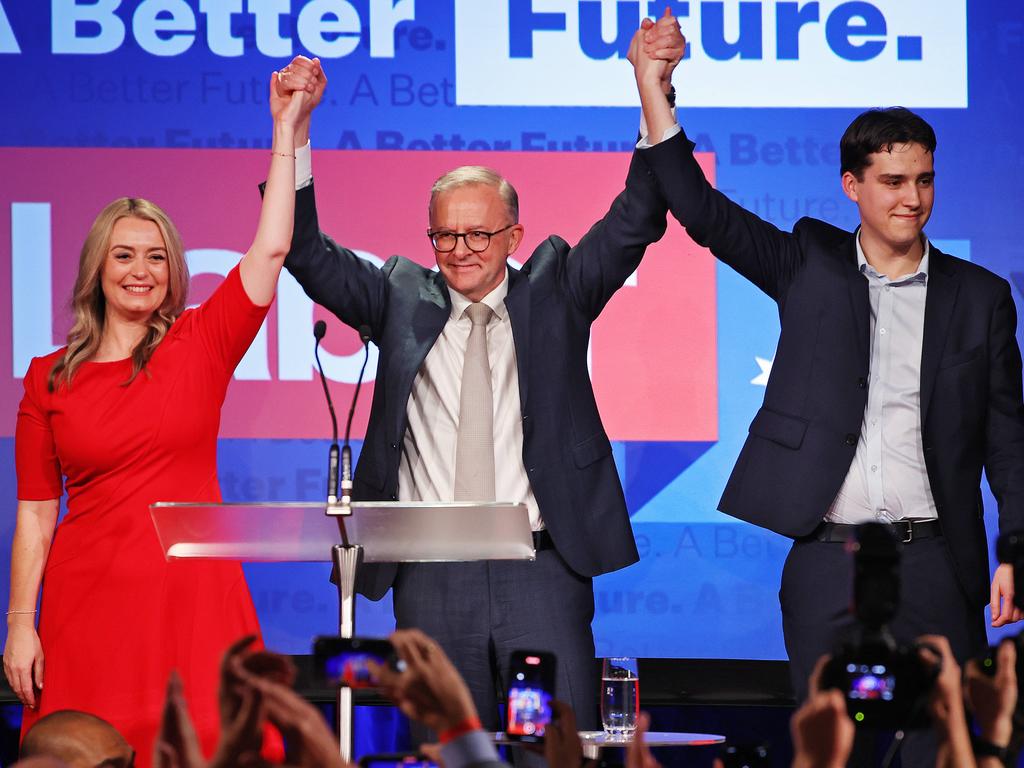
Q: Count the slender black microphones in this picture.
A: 2